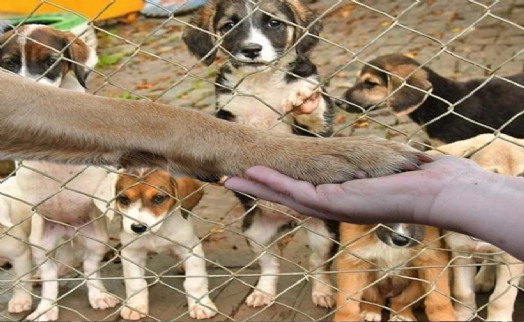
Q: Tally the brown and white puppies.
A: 2